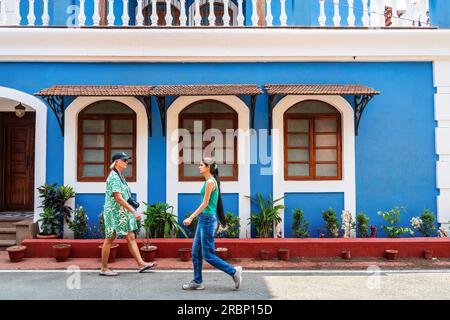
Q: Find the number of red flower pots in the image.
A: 11